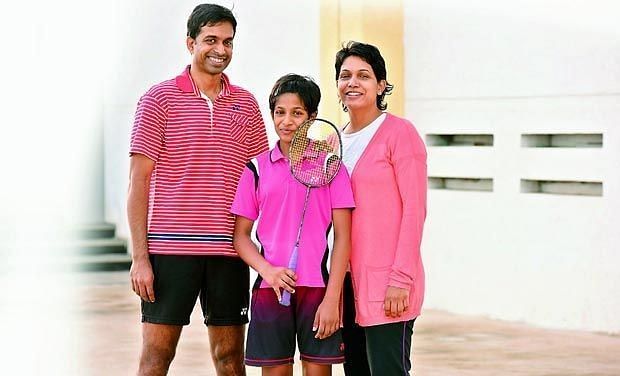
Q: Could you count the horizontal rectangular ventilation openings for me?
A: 4